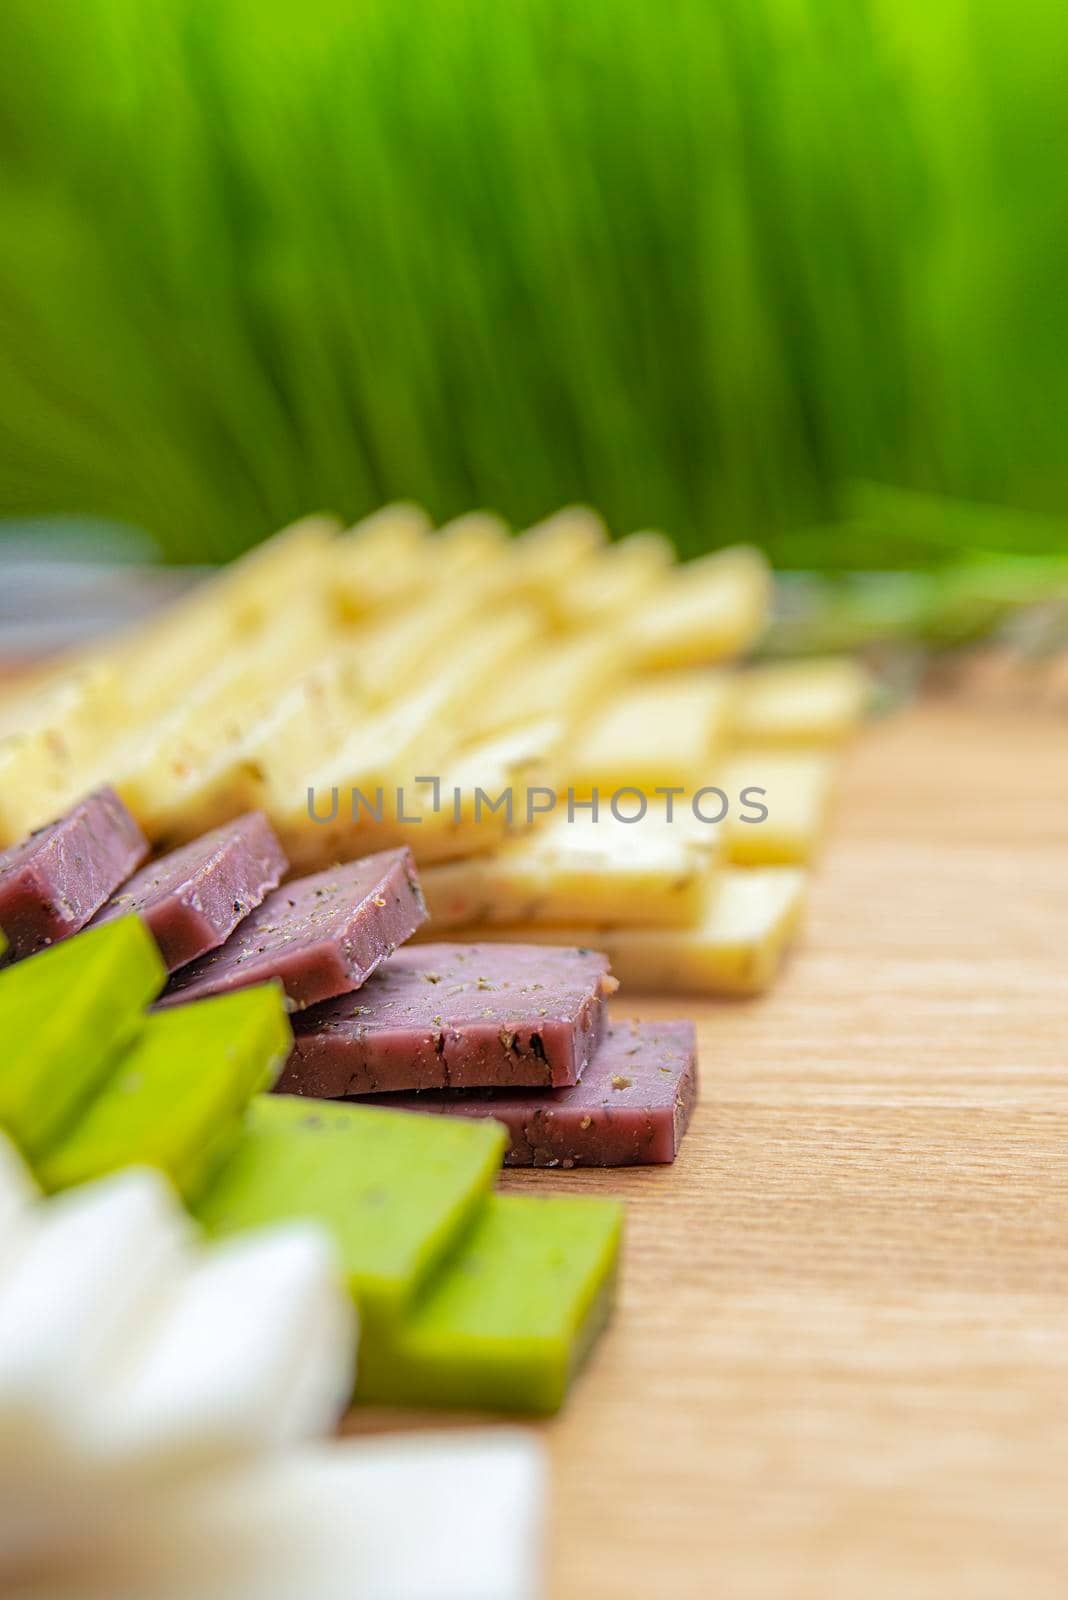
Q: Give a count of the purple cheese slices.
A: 5